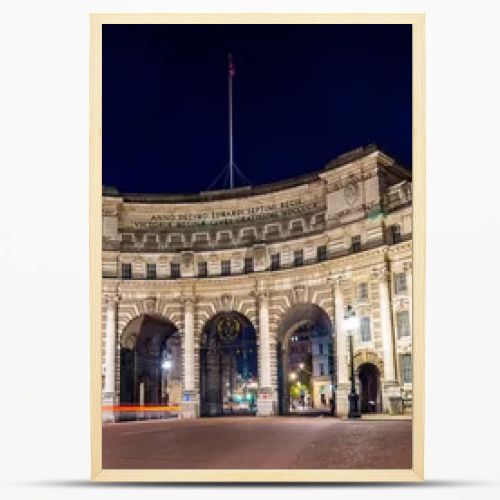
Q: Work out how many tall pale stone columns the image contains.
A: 5